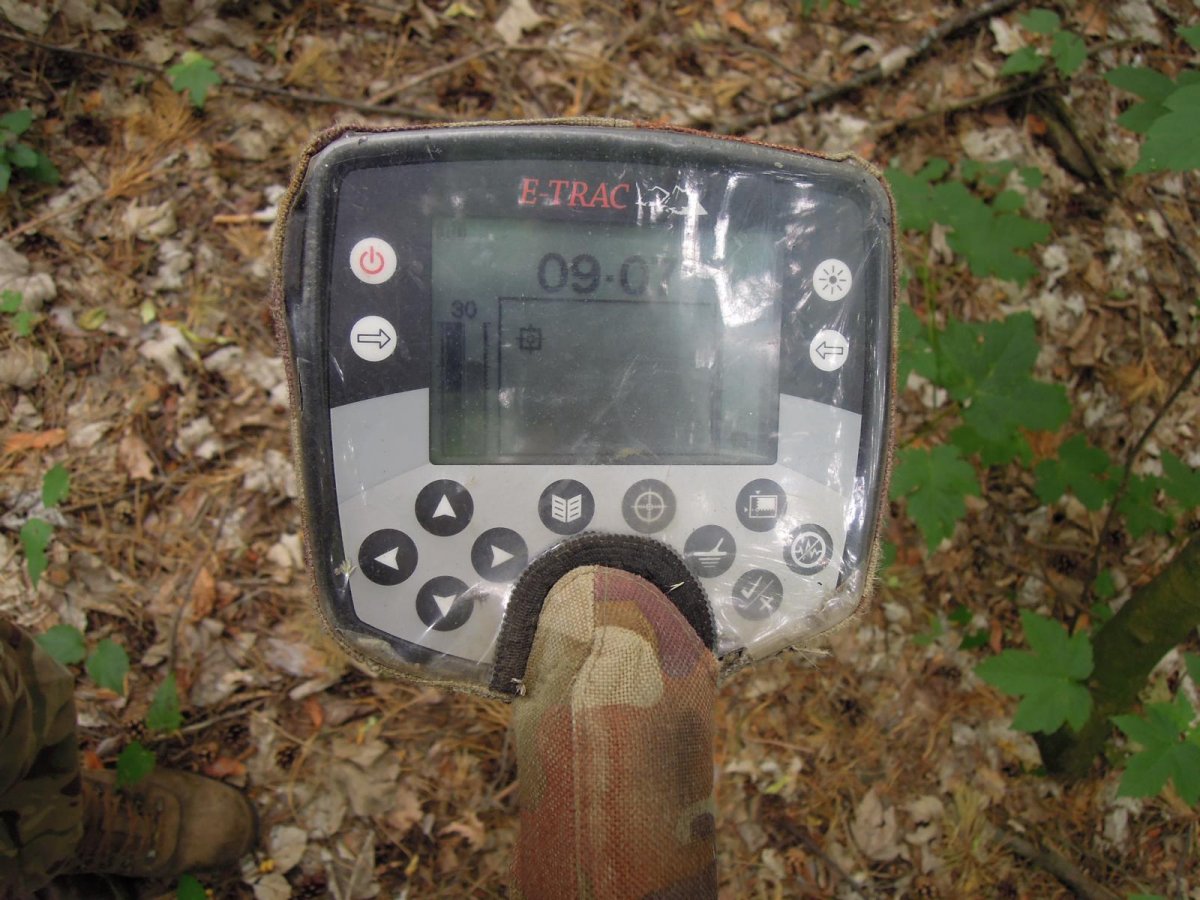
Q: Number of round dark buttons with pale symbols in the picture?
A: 10